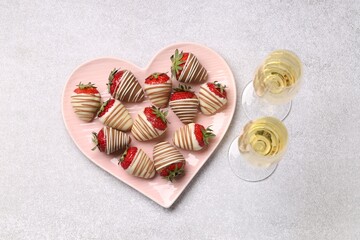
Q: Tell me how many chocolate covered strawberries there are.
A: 12